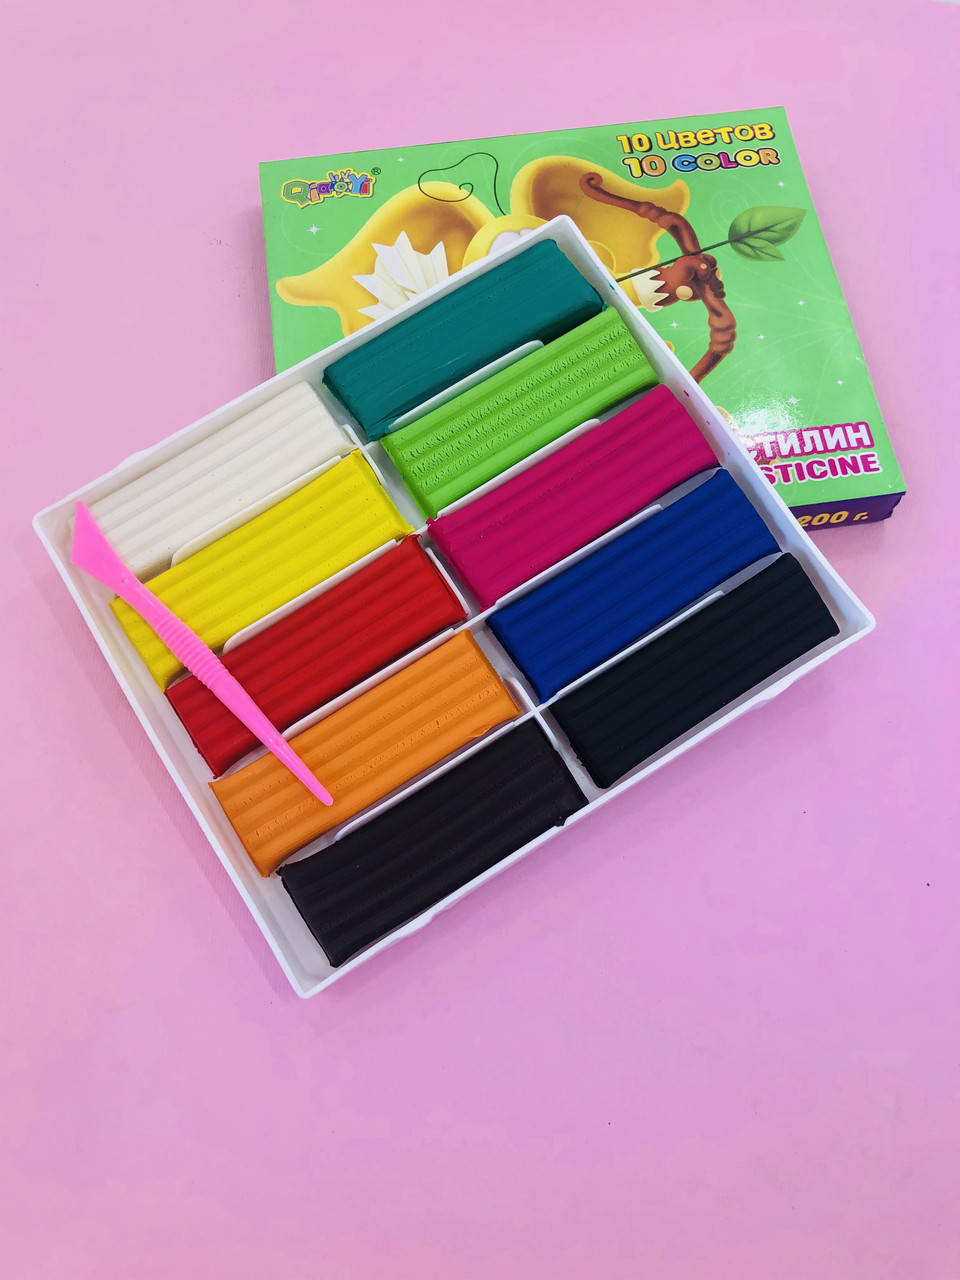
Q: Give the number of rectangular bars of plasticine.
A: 10